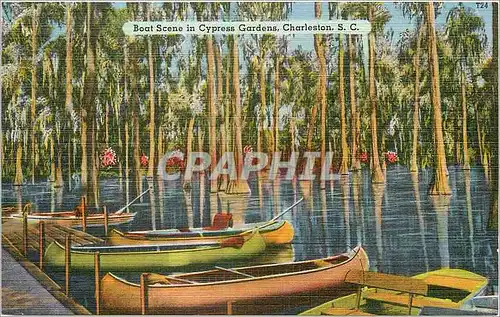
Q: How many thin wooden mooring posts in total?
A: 8